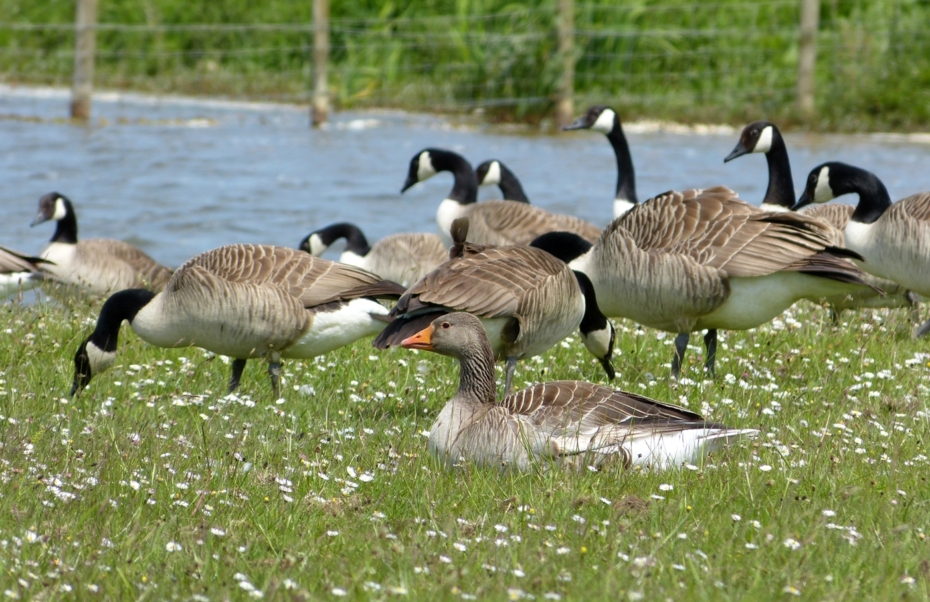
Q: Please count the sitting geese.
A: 1